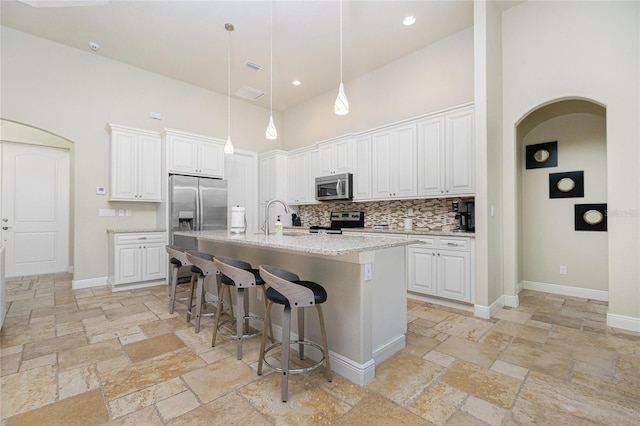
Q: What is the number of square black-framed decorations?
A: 3